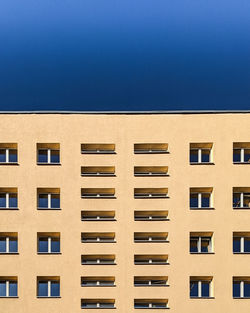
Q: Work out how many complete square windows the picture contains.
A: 8